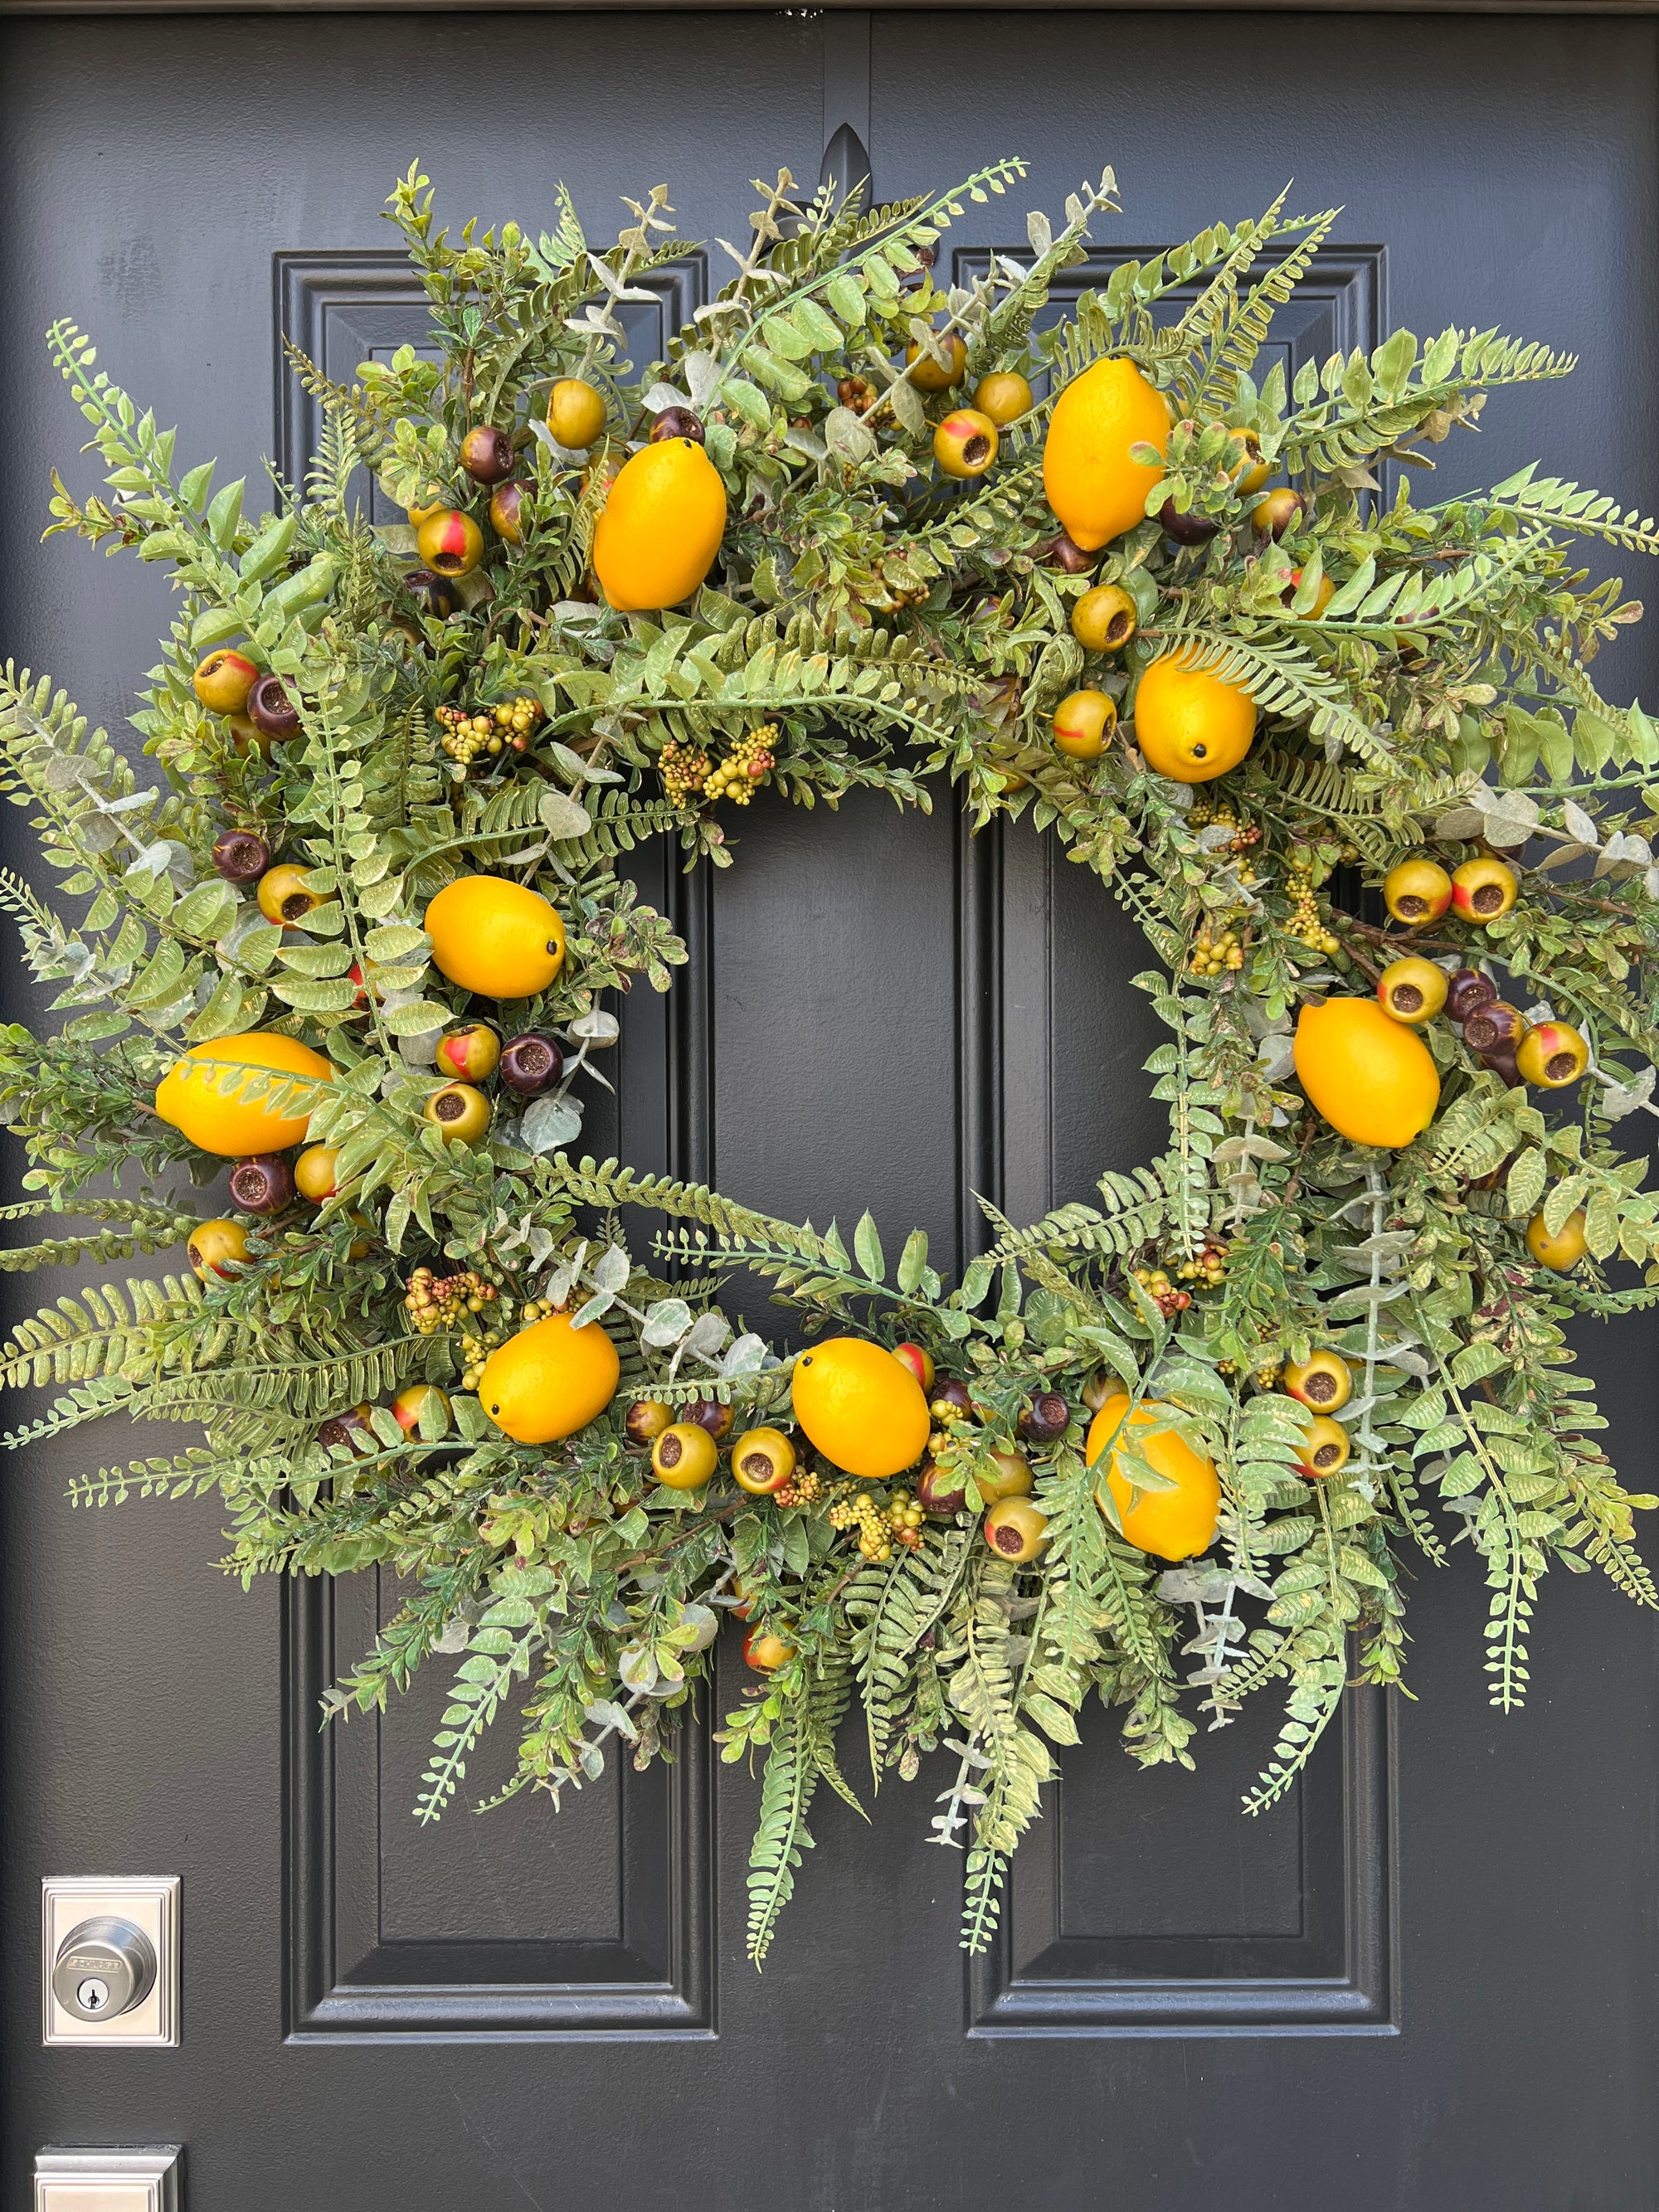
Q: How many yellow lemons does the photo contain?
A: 9